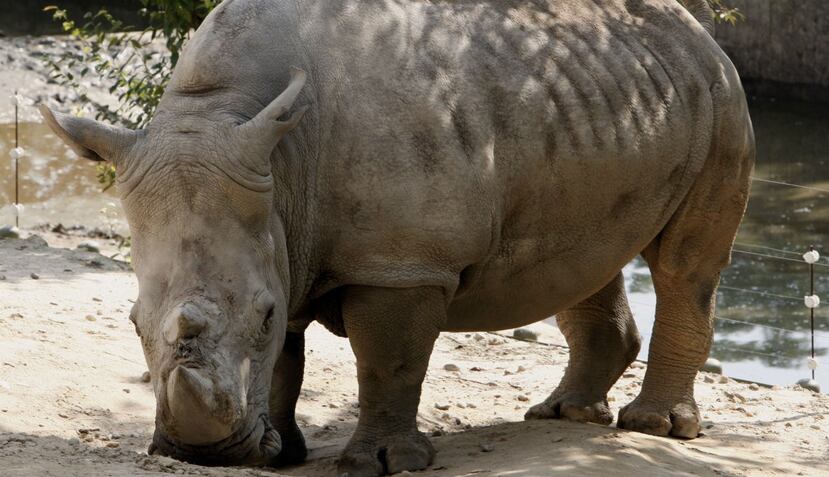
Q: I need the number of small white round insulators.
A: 6